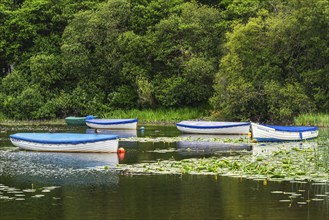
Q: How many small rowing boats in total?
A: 5